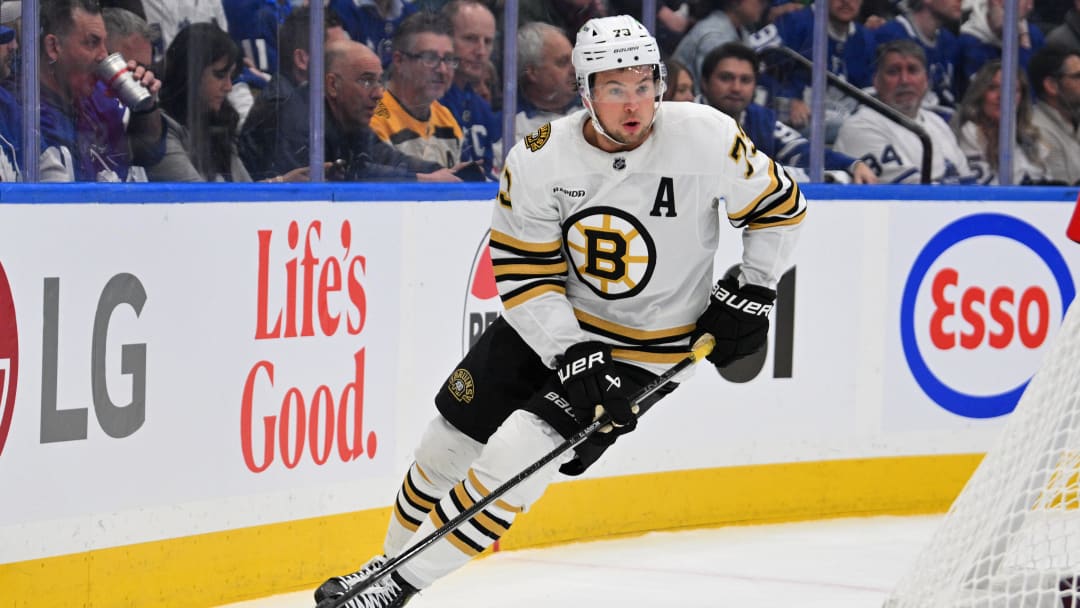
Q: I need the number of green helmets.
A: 0